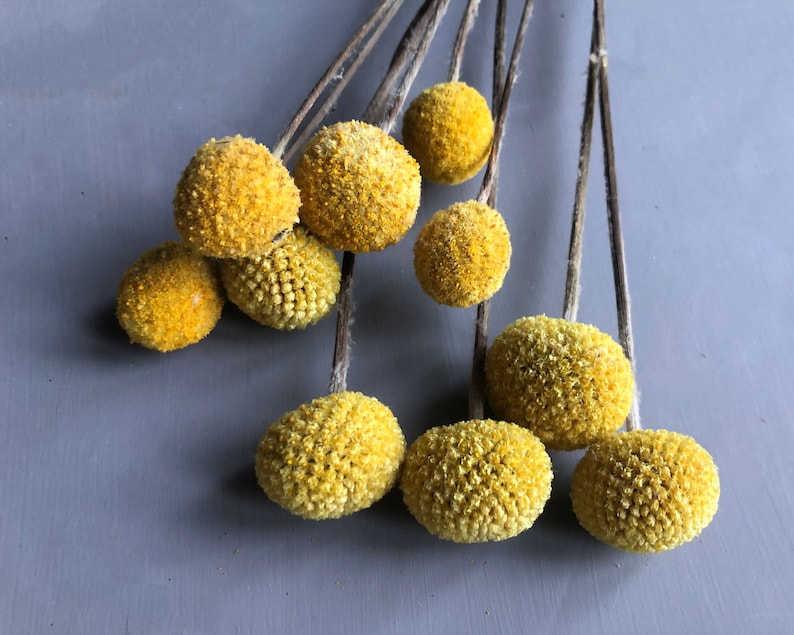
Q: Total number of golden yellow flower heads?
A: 10